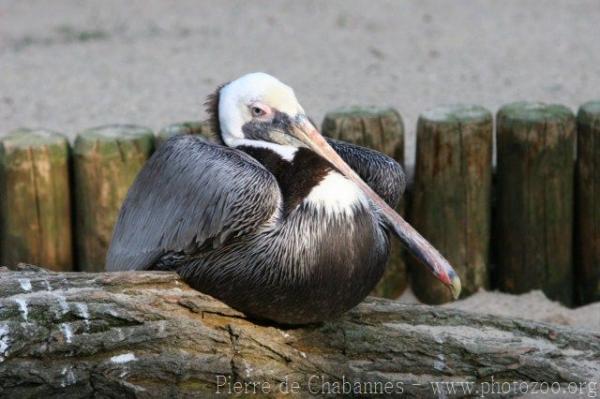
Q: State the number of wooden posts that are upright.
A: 7